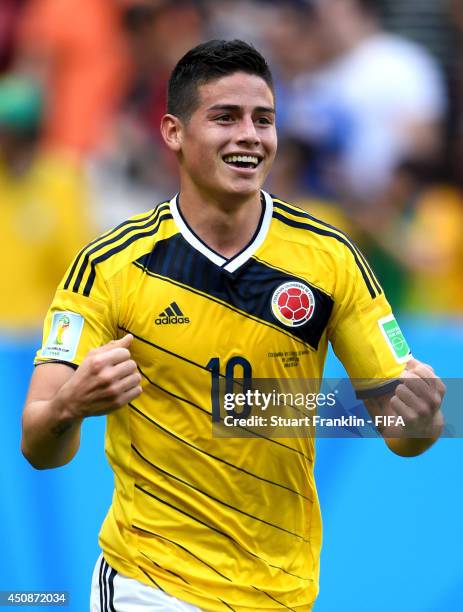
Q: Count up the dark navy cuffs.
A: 2